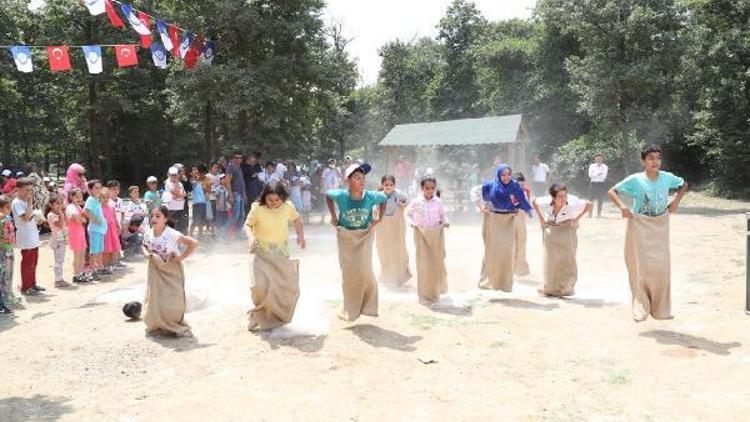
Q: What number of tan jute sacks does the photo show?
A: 9